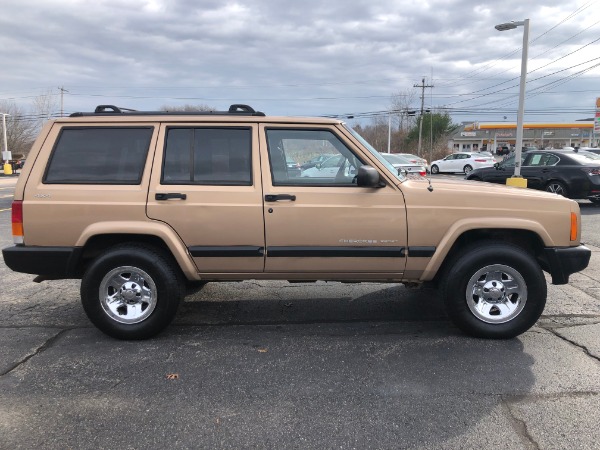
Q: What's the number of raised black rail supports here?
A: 2